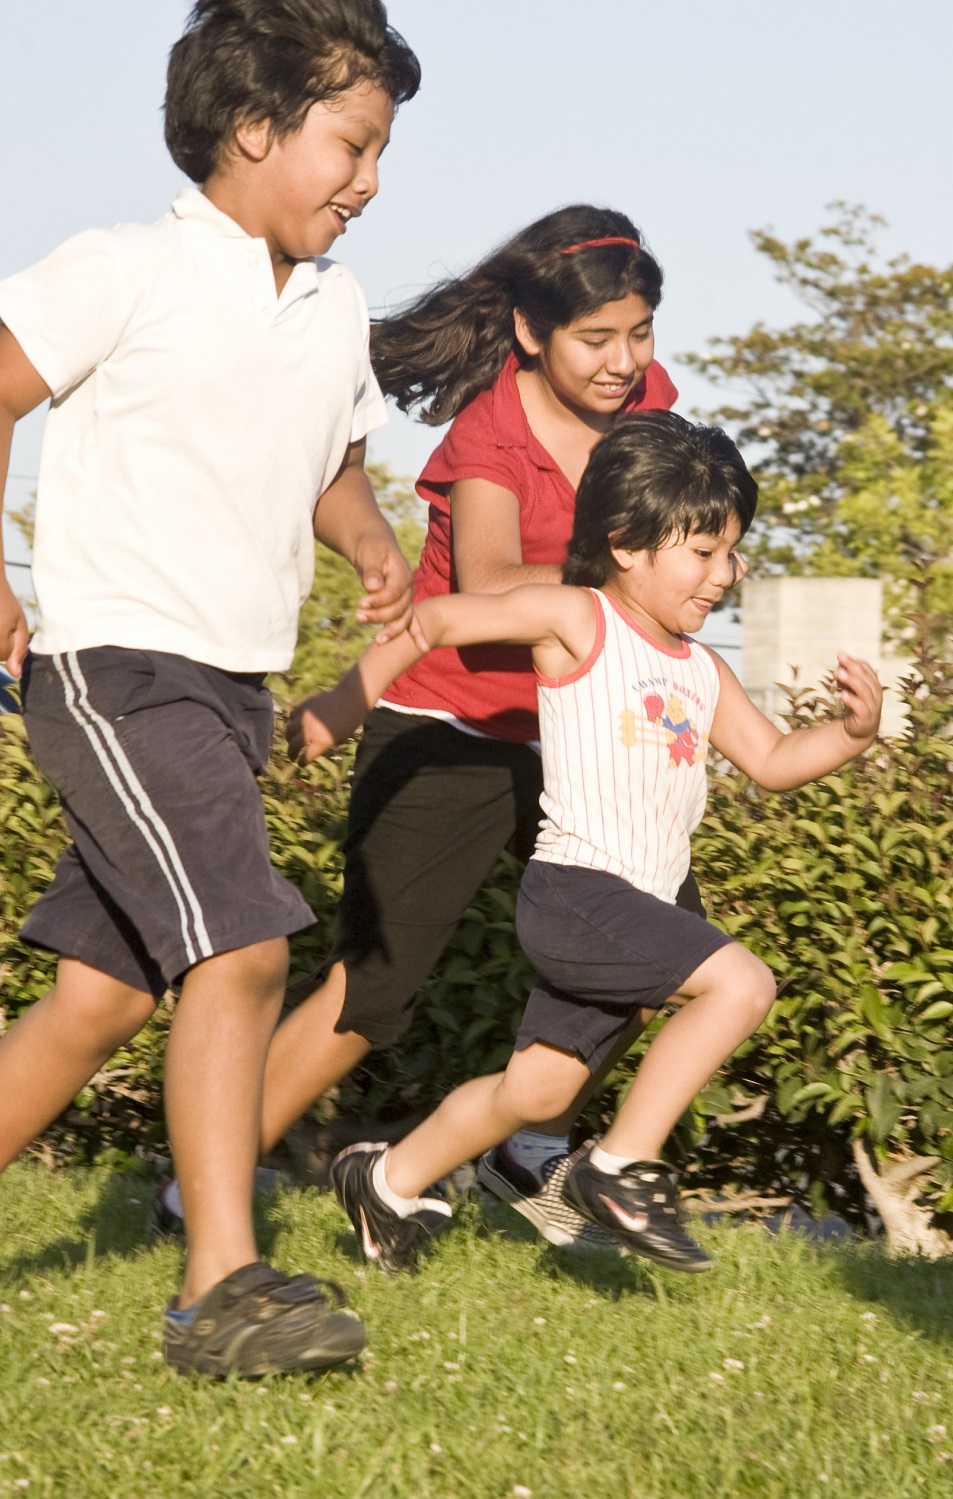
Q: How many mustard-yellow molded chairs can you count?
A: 0